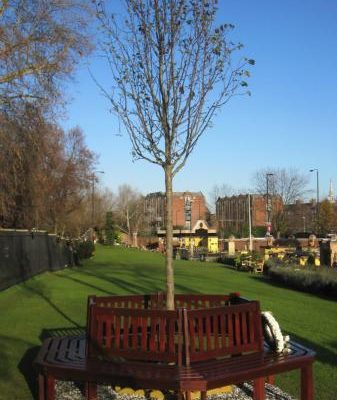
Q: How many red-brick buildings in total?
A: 2